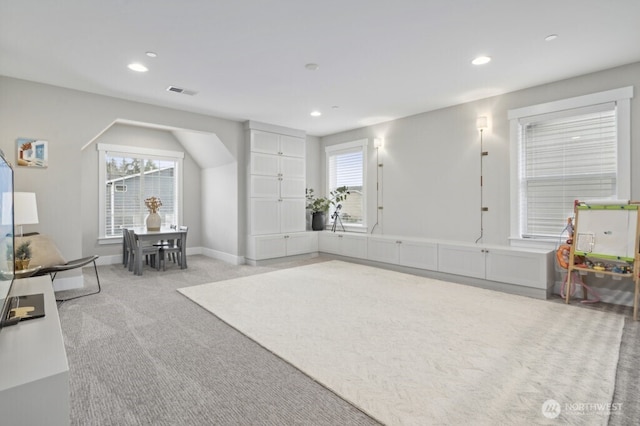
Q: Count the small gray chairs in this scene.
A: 4